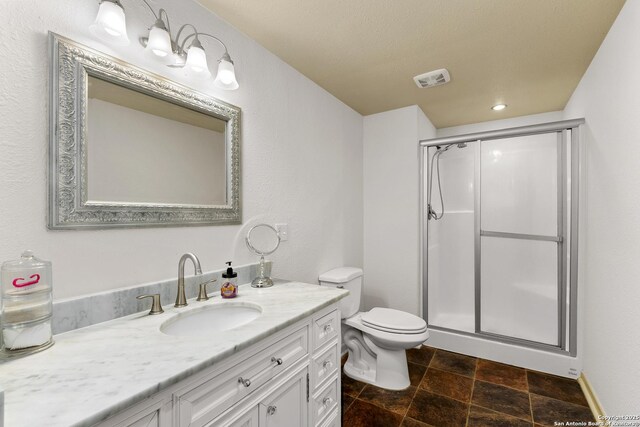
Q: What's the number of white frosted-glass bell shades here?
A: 4